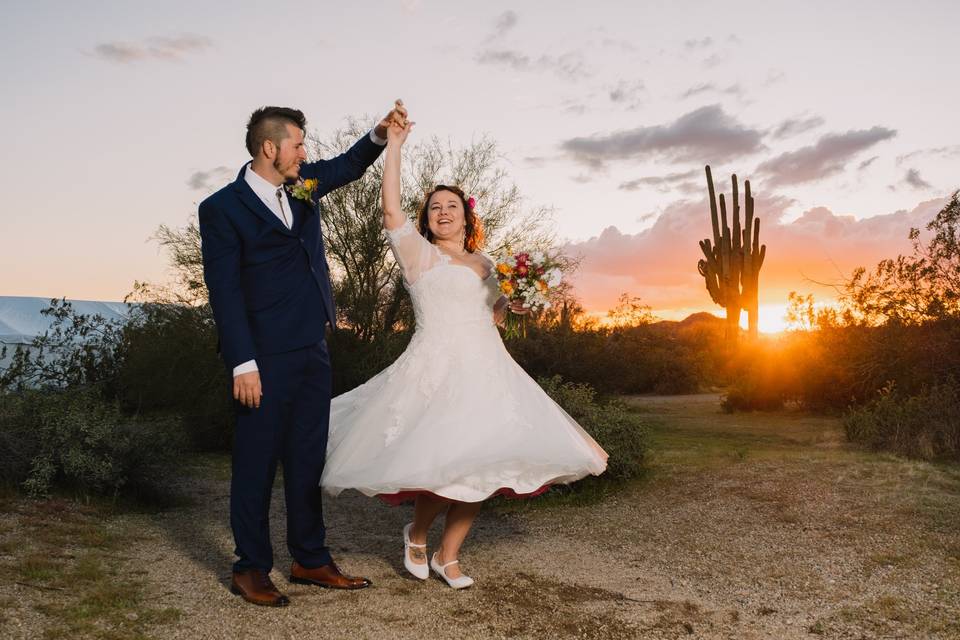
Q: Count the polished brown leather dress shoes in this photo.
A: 2